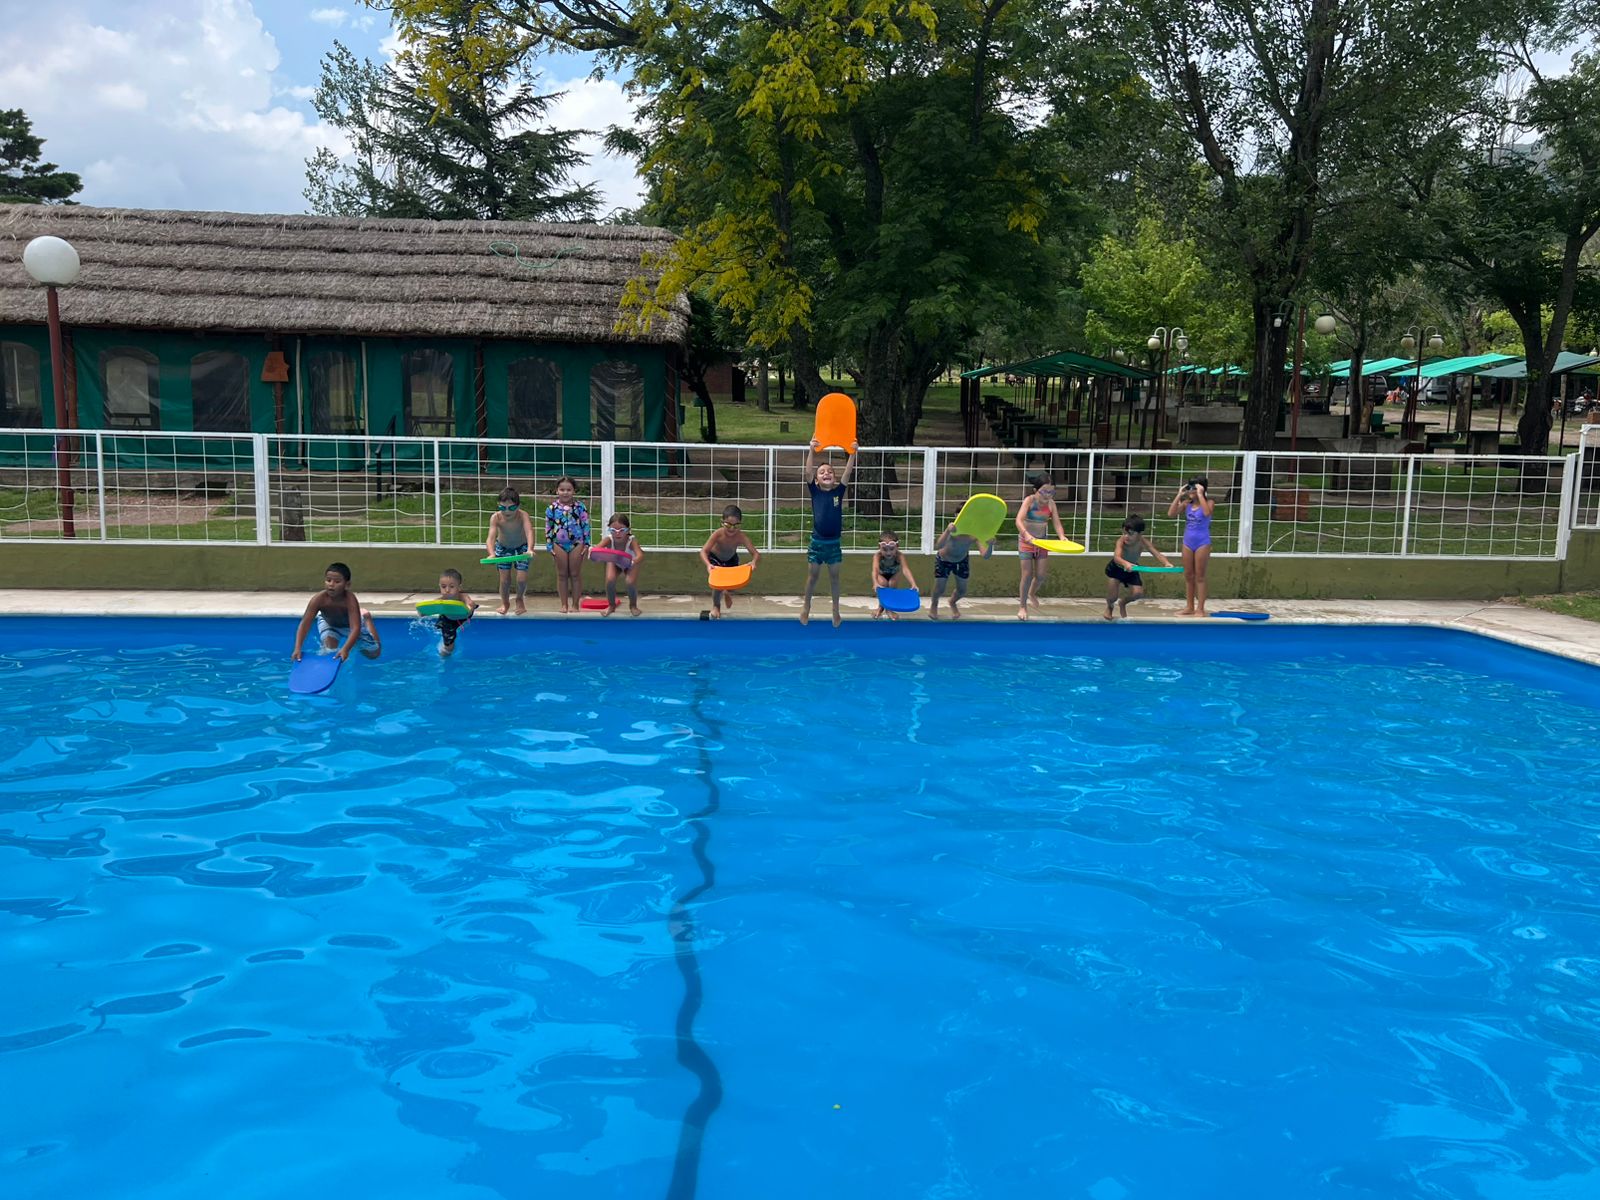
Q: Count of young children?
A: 12